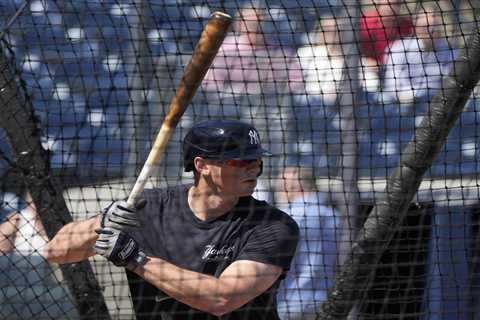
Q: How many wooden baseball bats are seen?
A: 1